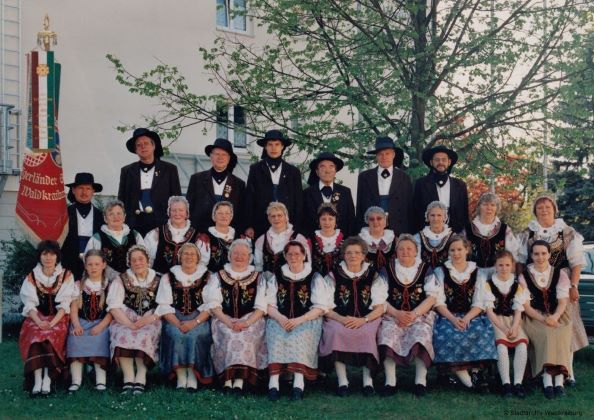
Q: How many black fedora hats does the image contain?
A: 7